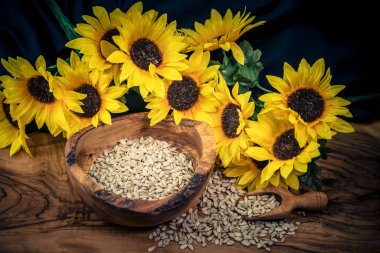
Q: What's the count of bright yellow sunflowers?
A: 11